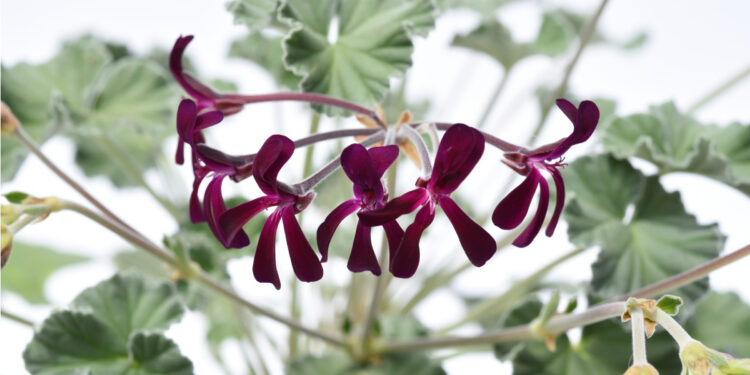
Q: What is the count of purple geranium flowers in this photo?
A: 6